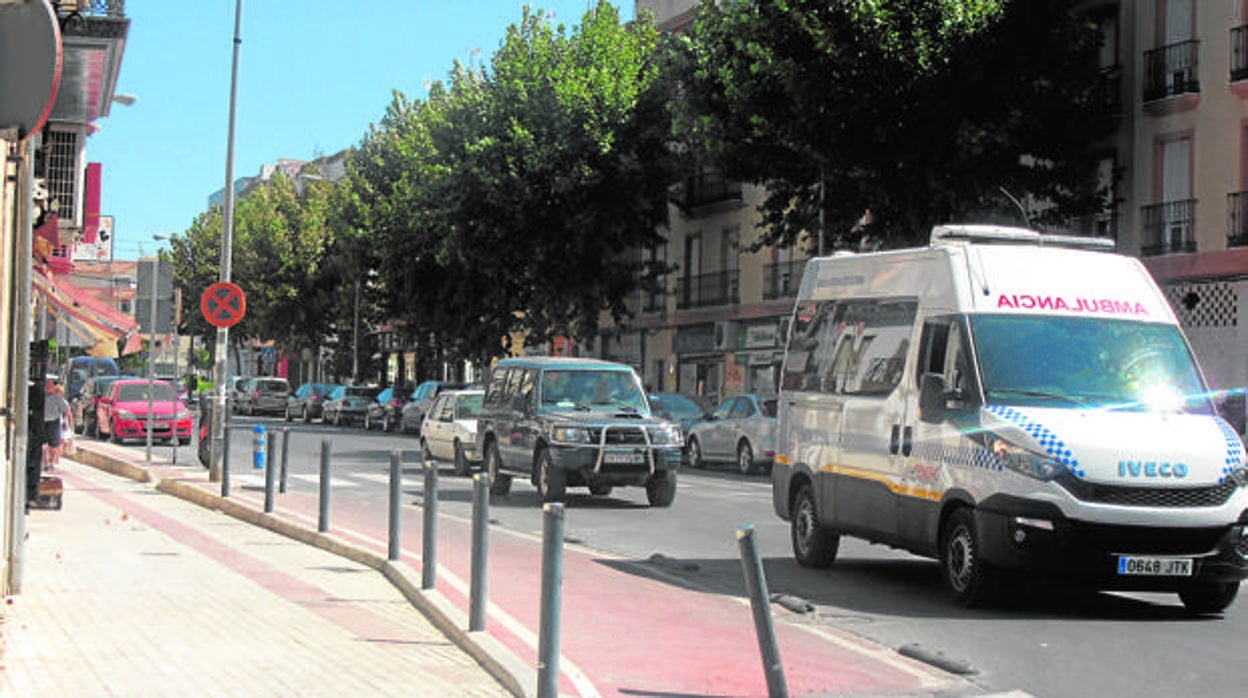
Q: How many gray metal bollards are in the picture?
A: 9